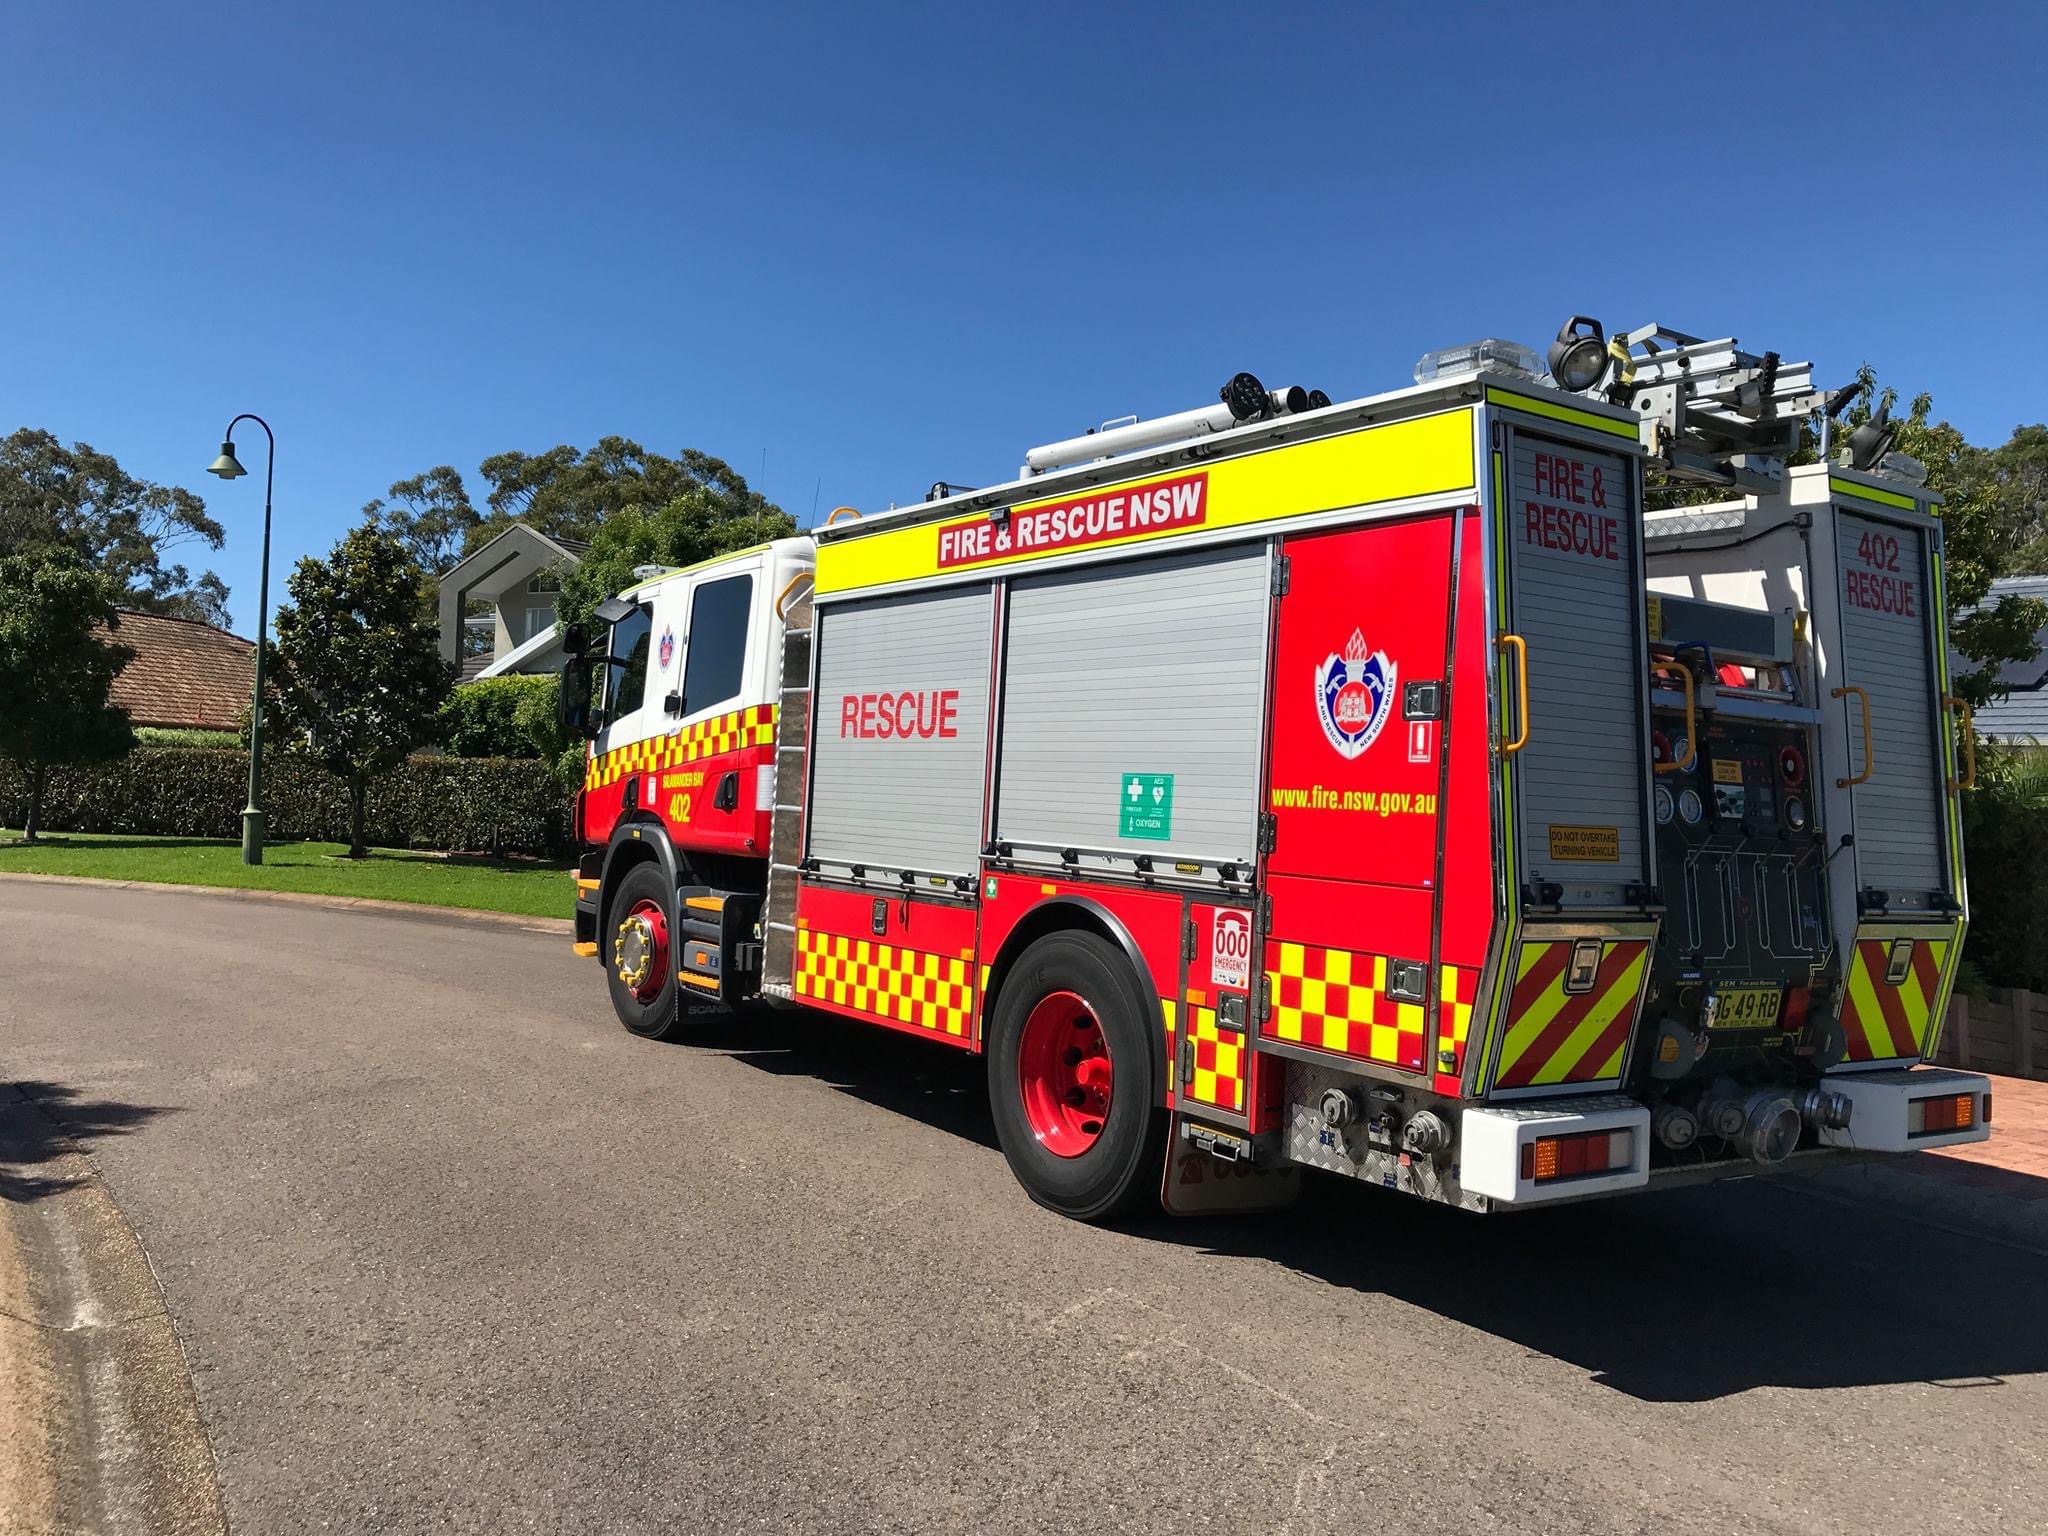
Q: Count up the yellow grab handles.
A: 6